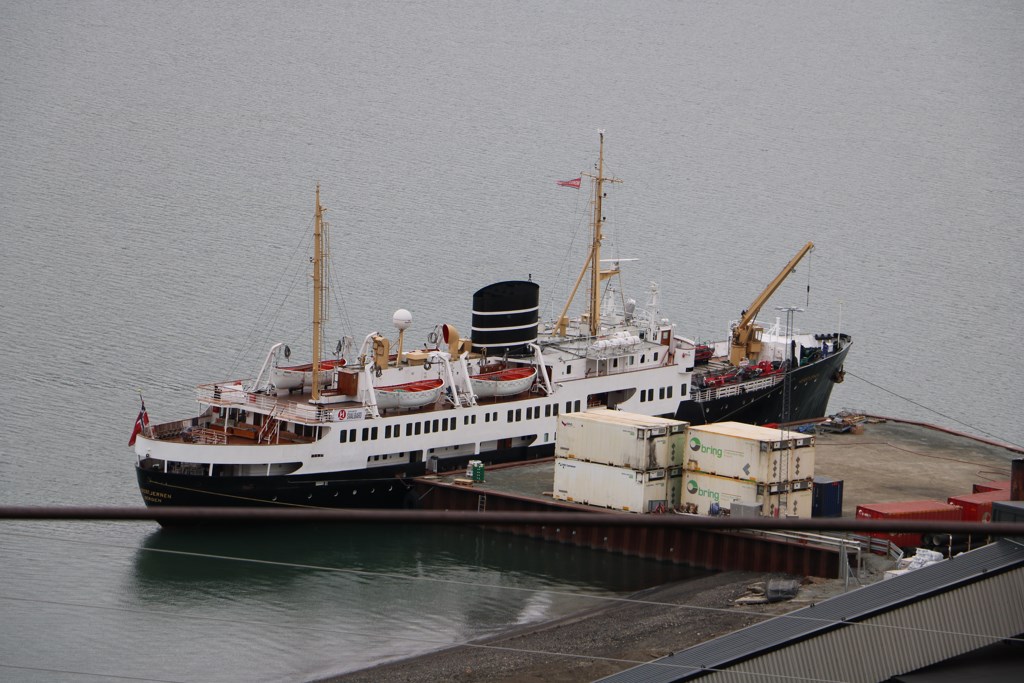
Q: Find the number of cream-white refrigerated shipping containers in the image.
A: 8